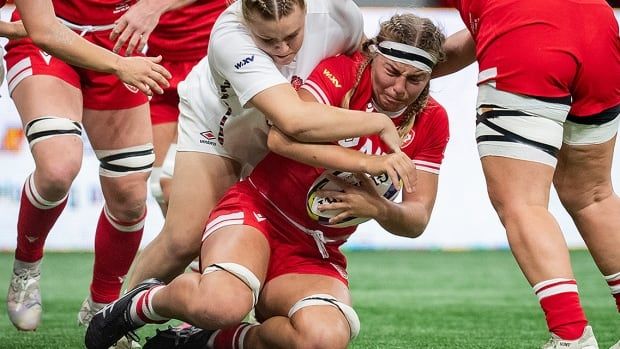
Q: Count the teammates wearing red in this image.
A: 4